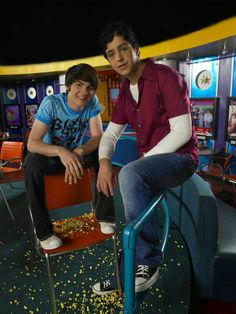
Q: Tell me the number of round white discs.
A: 4